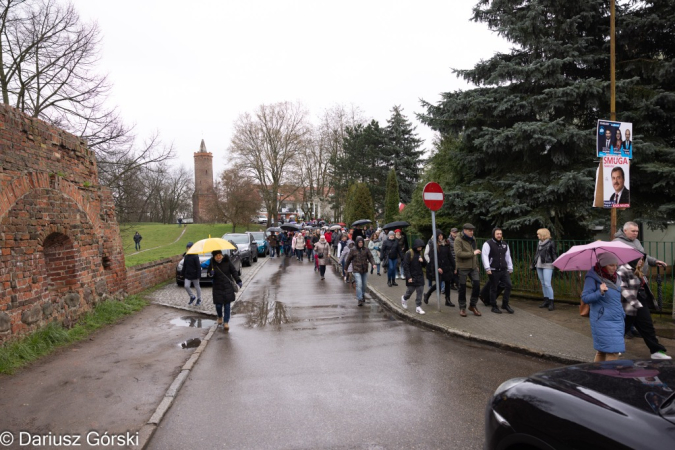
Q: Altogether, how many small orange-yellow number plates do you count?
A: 0